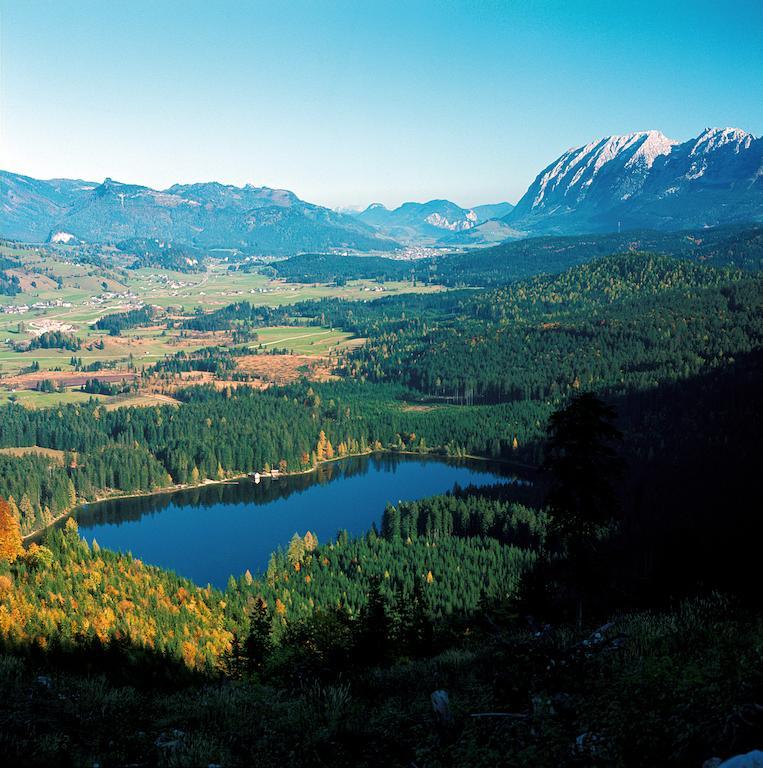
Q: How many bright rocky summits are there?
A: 2